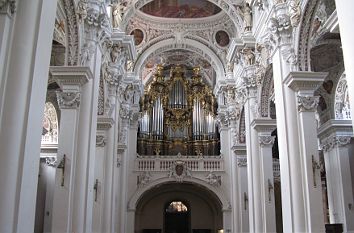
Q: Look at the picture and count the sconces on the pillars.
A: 5